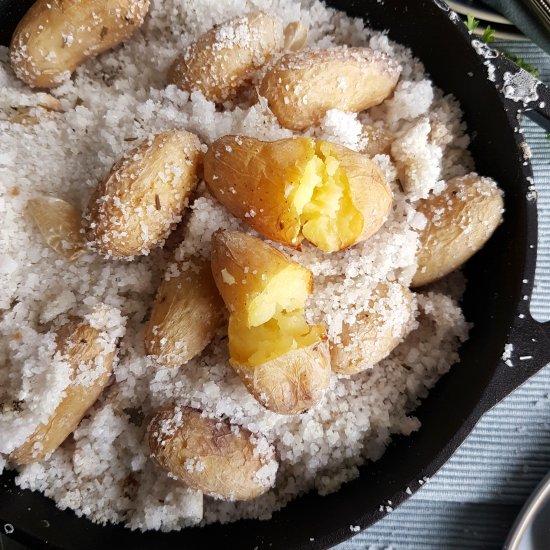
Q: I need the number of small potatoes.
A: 11